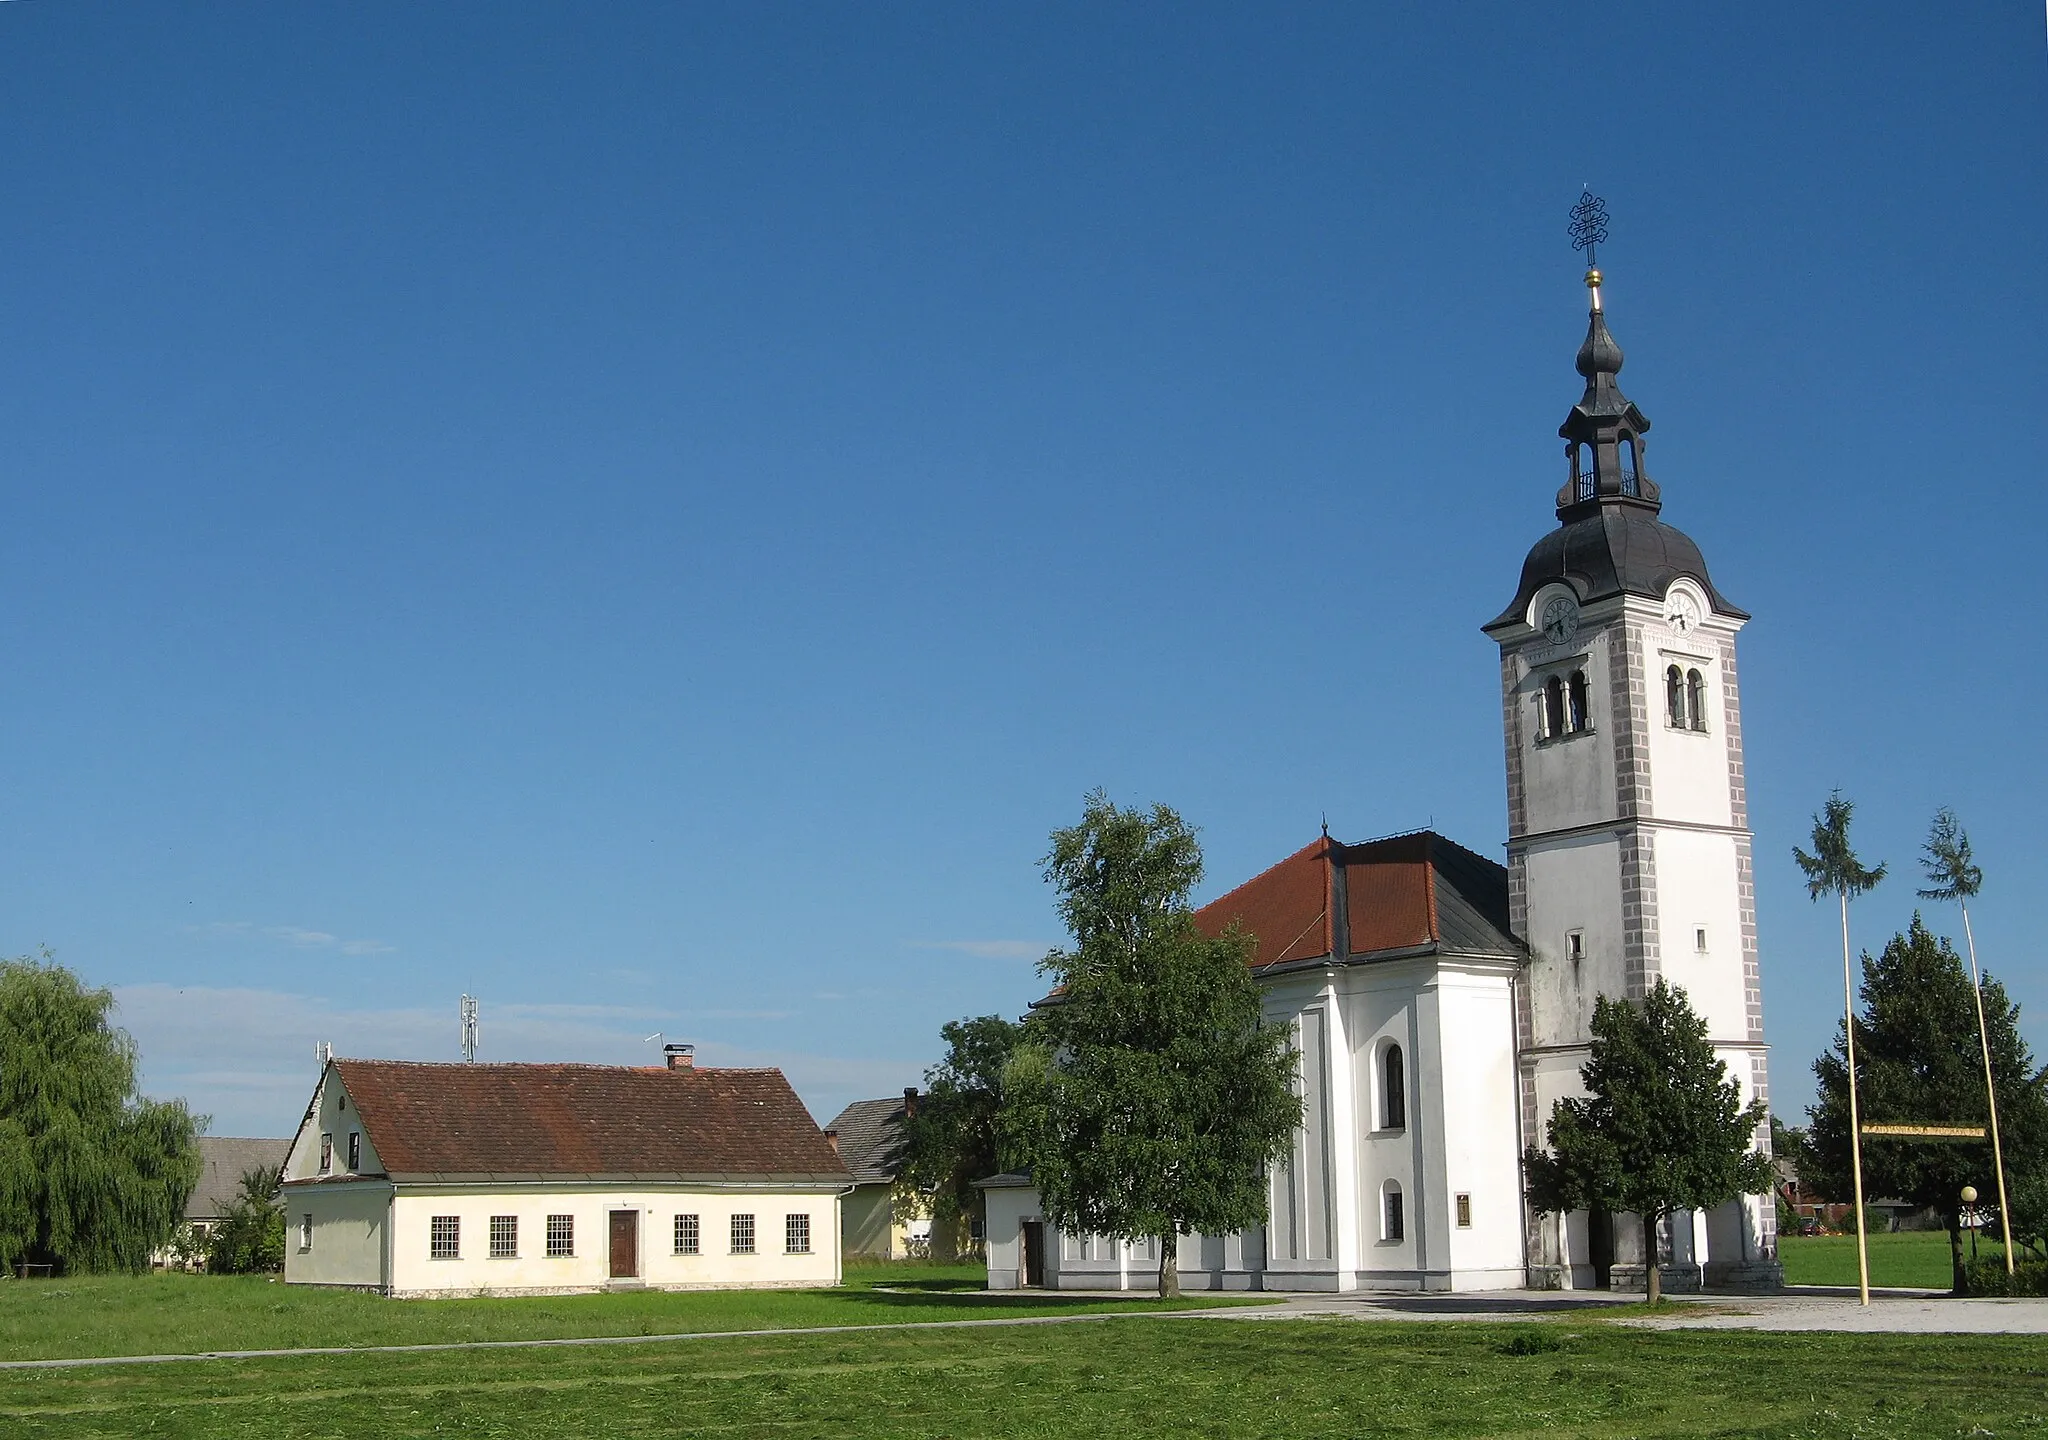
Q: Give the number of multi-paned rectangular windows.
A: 6